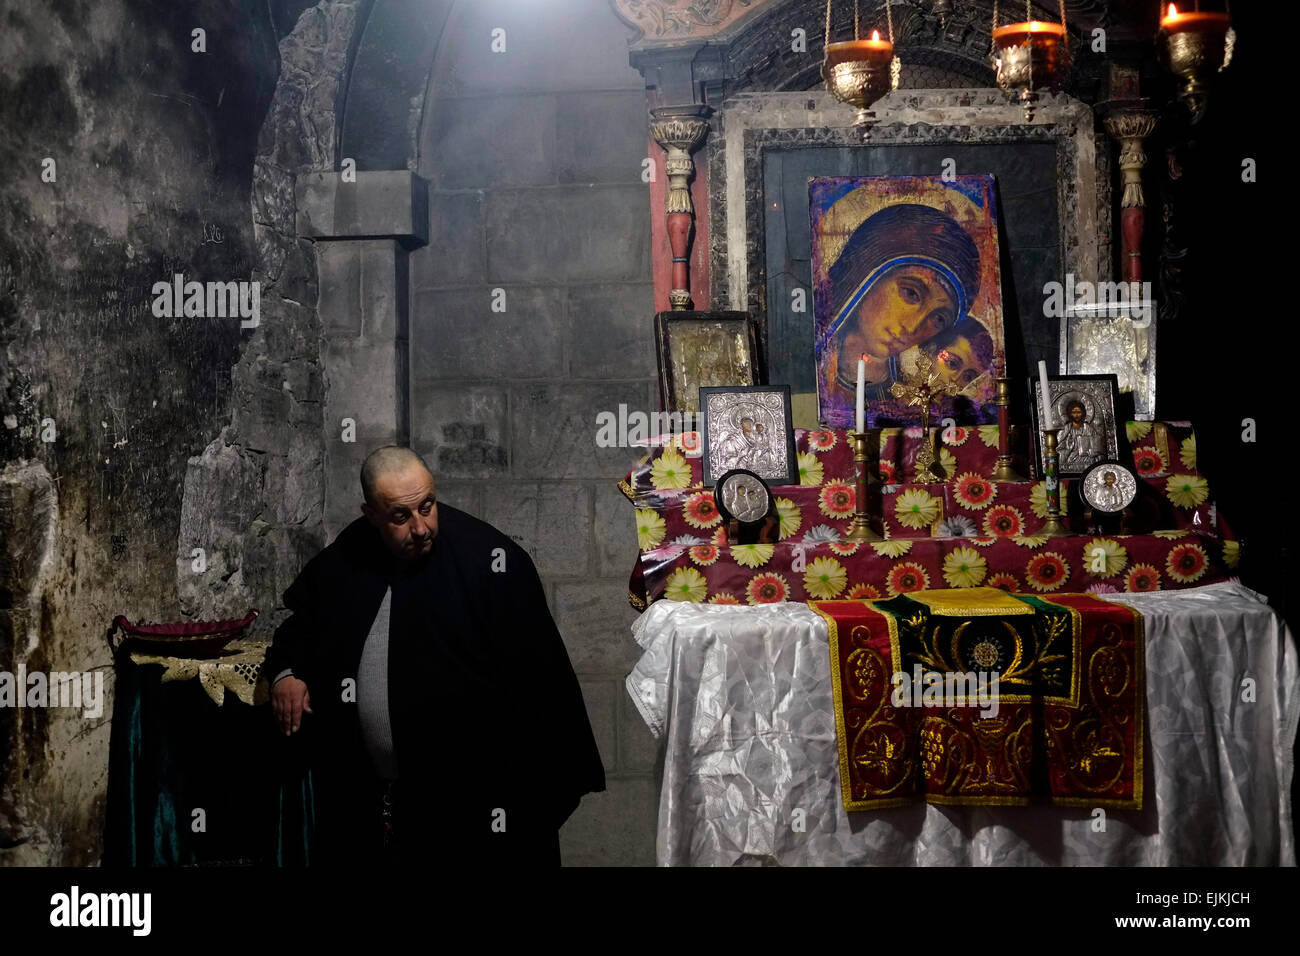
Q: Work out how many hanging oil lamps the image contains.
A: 3